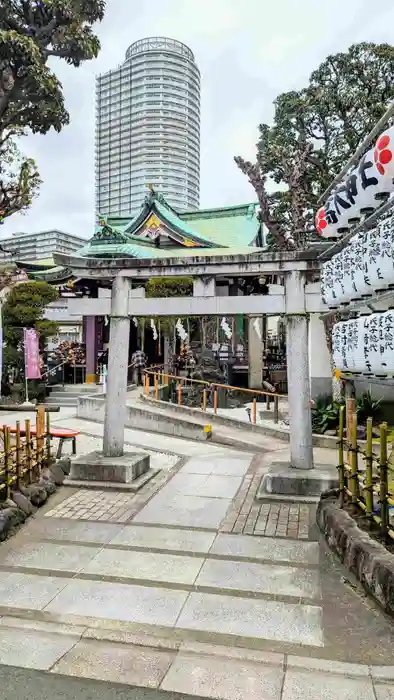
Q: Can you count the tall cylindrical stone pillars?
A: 2